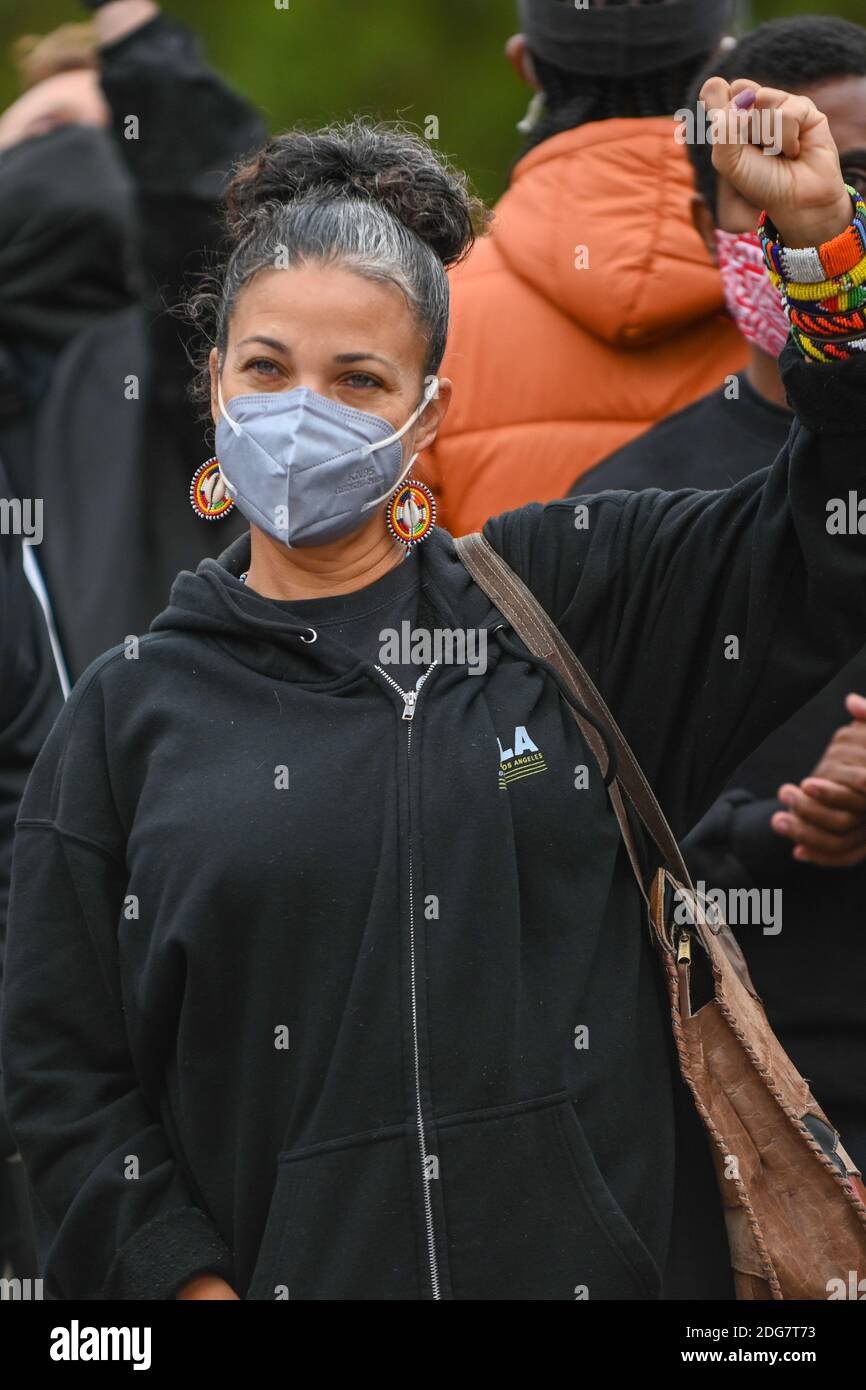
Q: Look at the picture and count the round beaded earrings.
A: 2